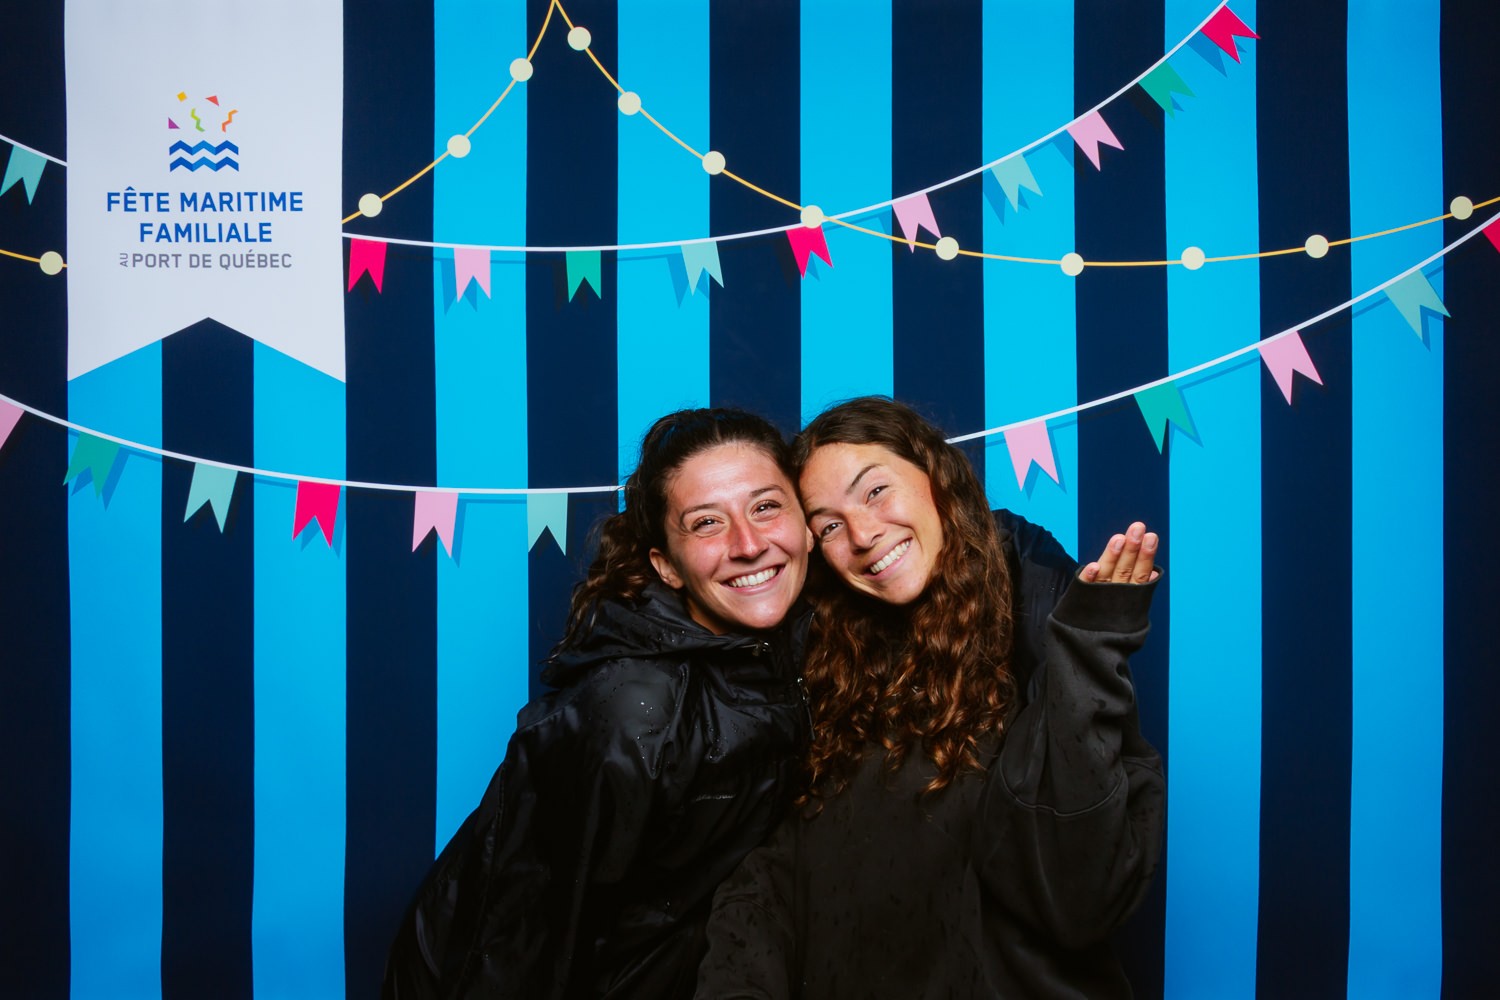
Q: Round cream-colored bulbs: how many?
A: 13